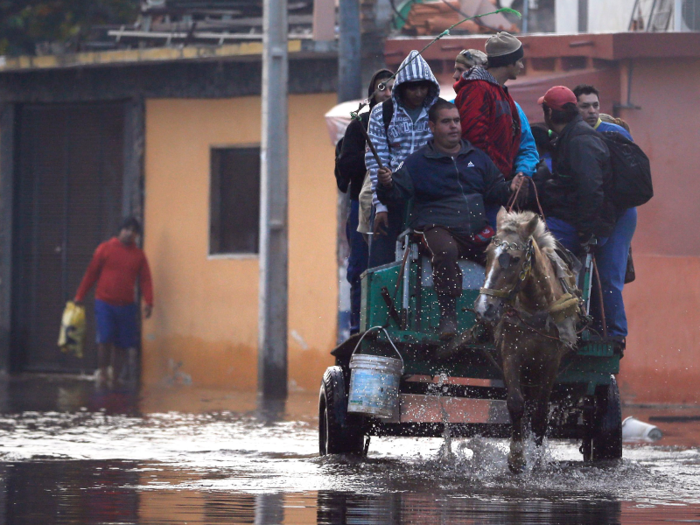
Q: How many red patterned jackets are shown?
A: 1